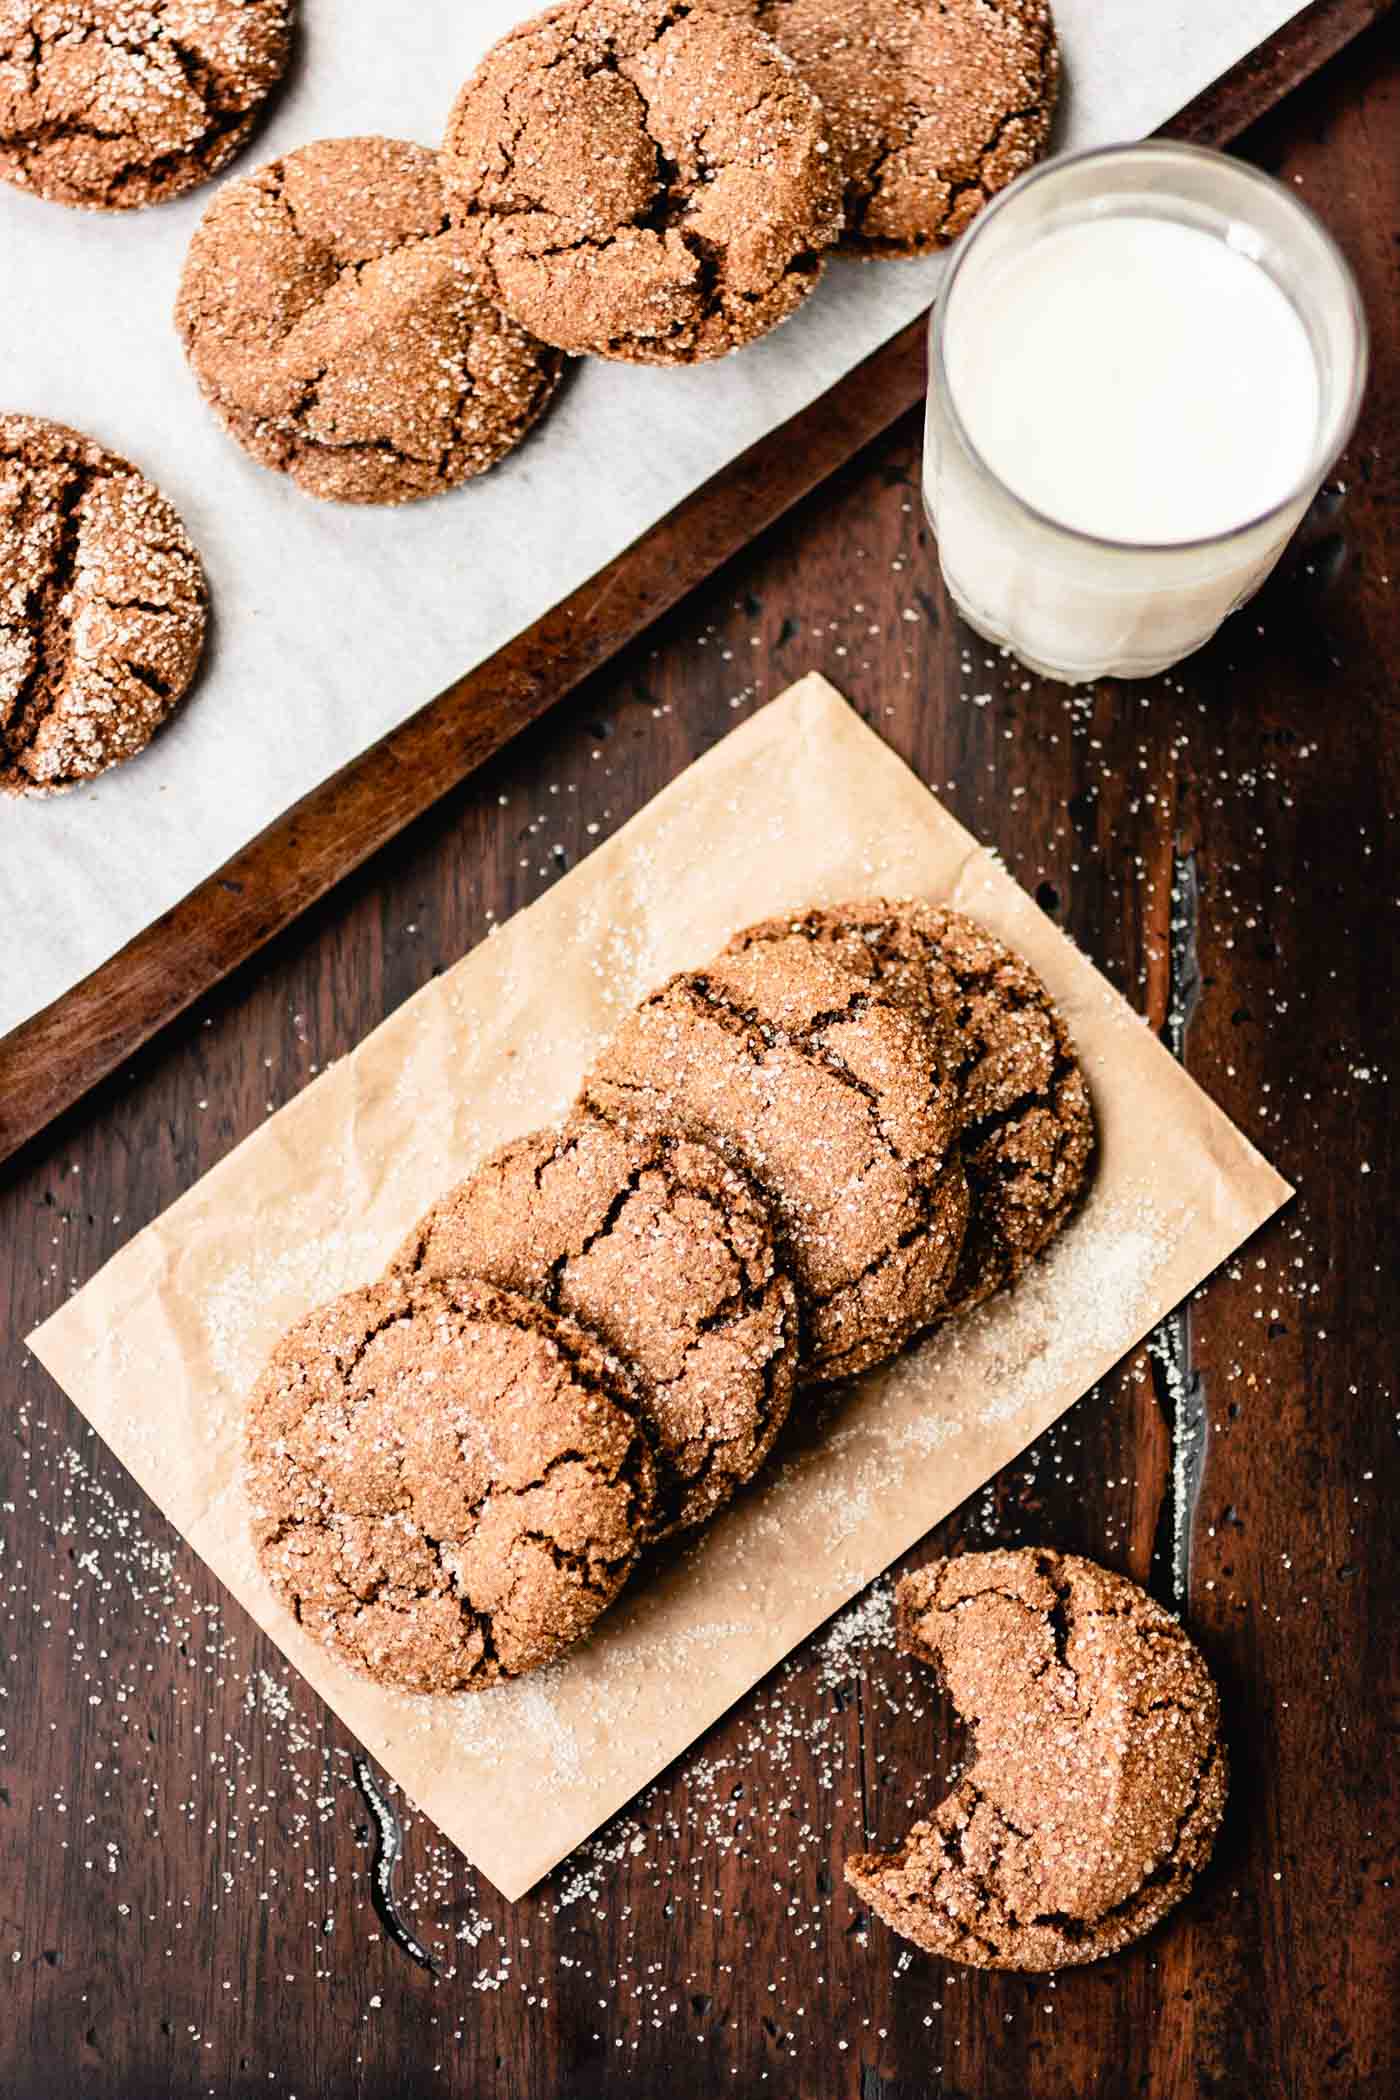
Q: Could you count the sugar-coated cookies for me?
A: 10